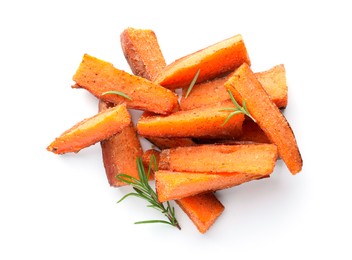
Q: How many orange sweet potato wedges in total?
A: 11